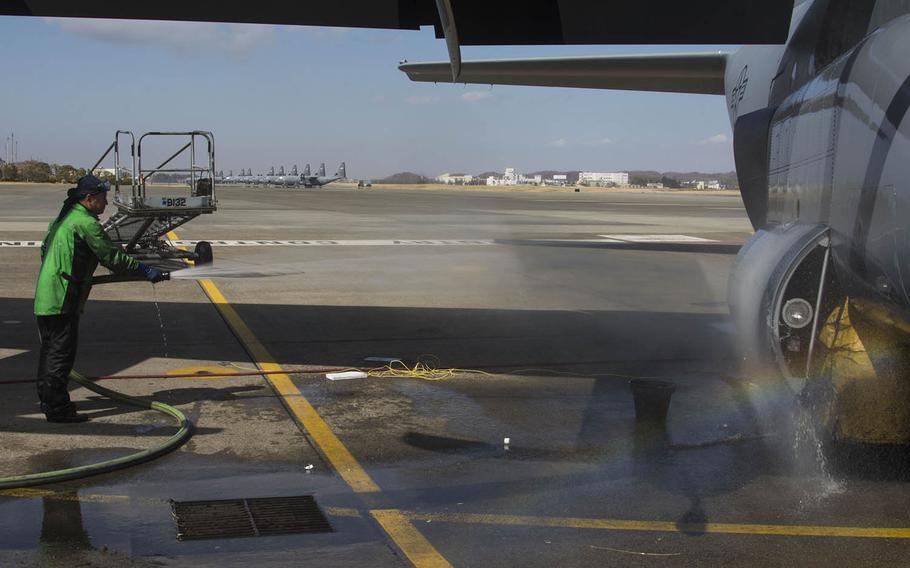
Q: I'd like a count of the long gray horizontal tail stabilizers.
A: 1